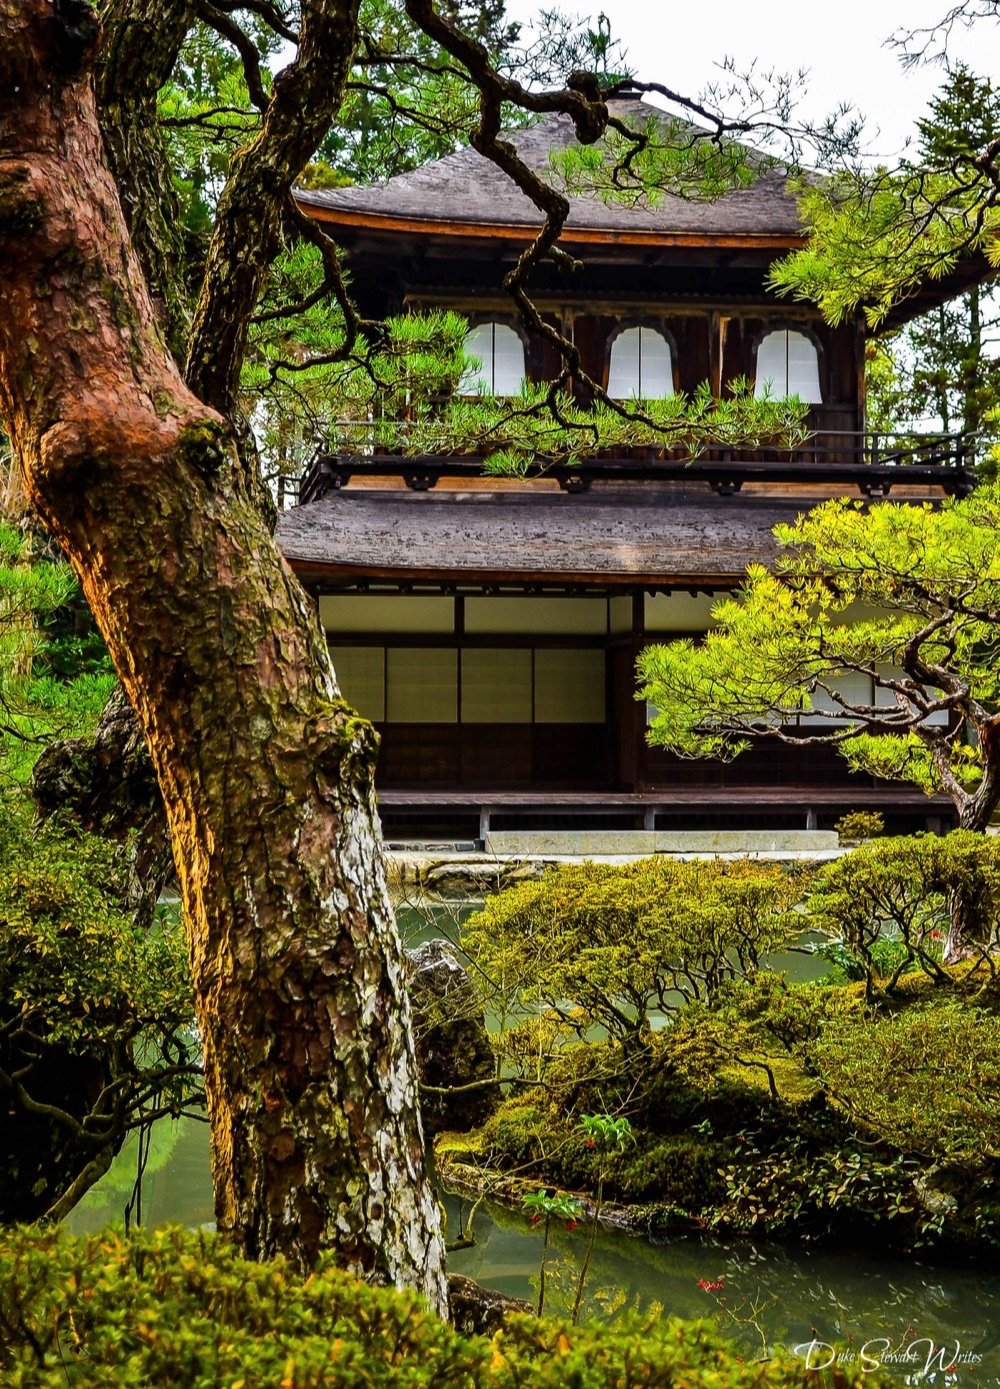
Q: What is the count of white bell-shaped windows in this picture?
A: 3